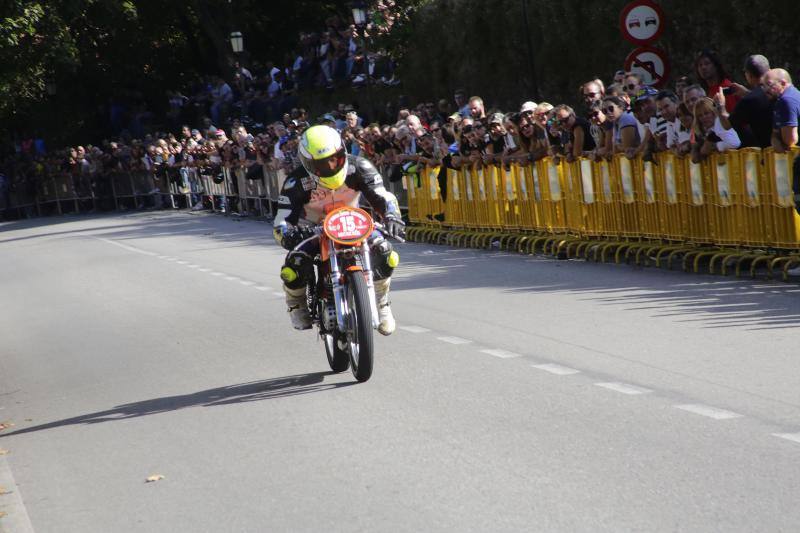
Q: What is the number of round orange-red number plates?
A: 1